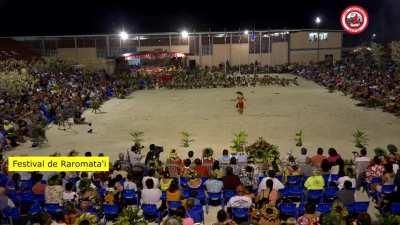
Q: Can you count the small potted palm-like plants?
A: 5